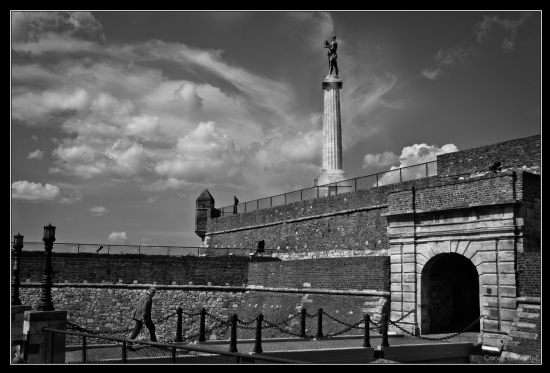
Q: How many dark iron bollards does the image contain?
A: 8